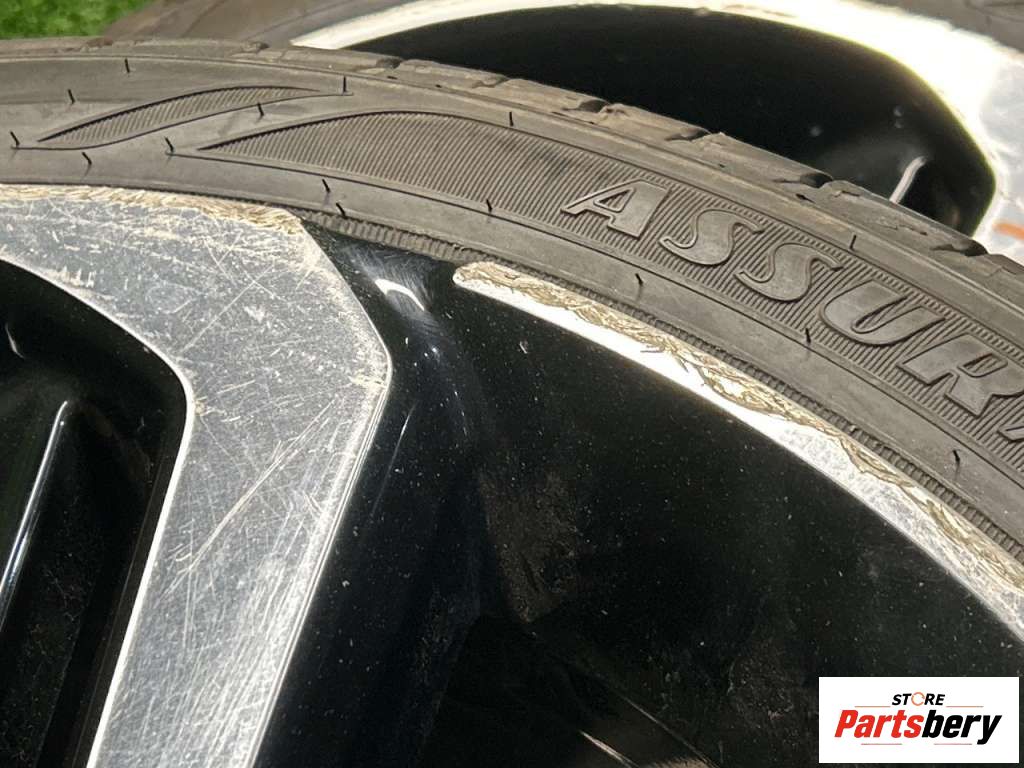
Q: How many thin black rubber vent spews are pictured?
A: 15